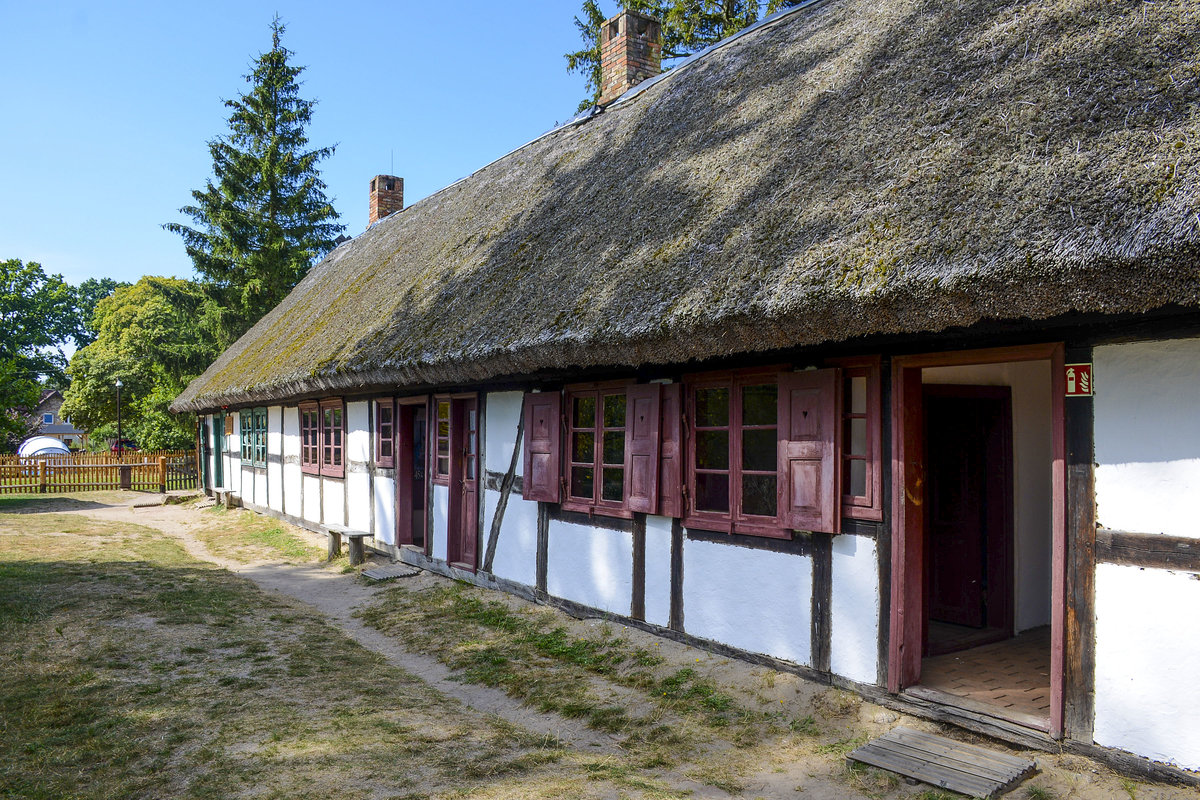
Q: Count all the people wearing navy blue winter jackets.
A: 0